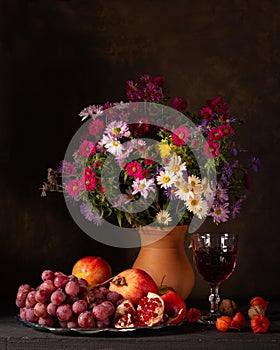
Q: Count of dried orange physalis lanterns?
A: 5